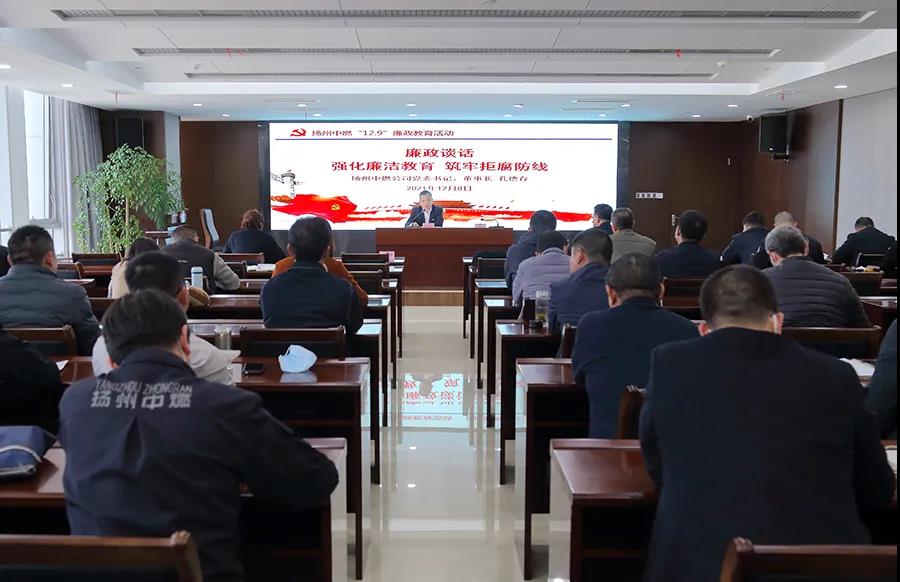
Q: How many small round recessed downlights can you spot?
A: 15